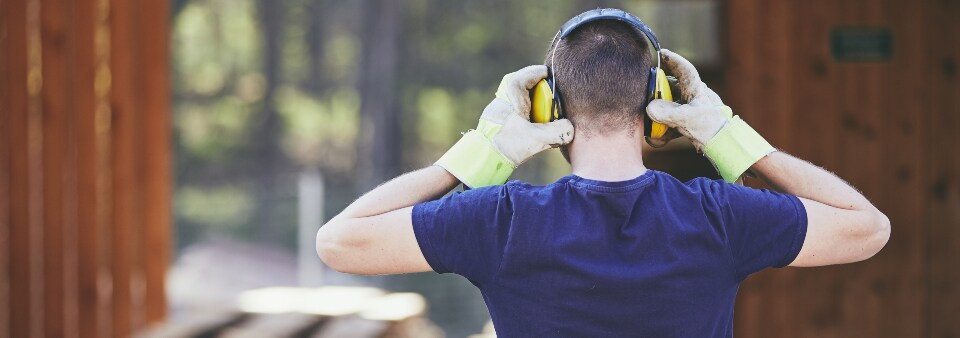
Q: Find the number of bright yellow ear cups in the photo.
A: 2